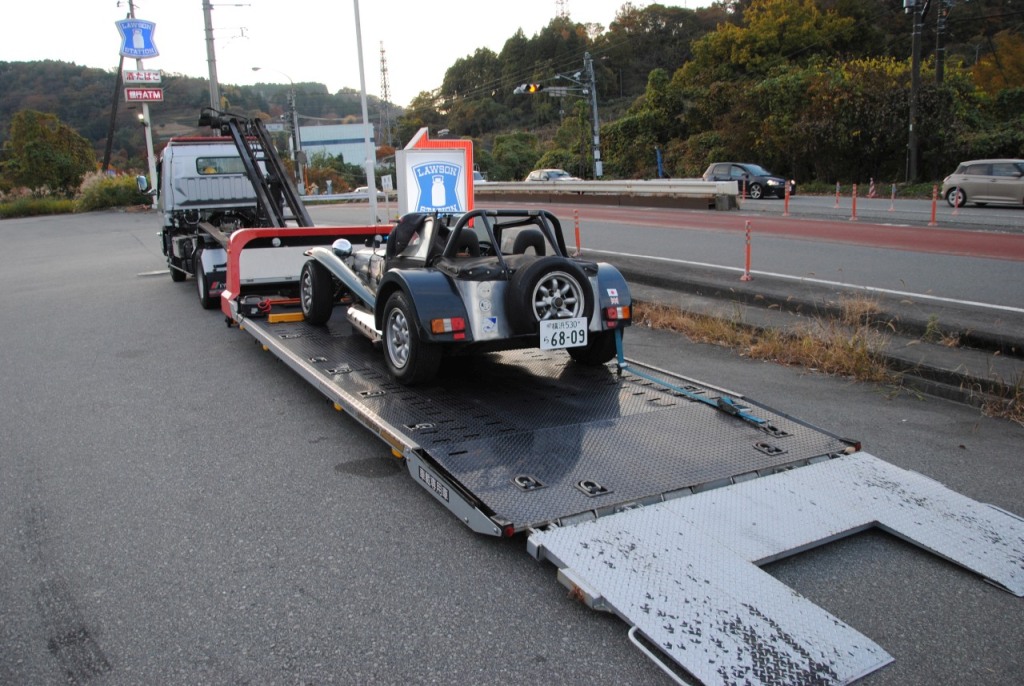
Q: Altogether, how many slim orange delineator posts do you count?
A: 9